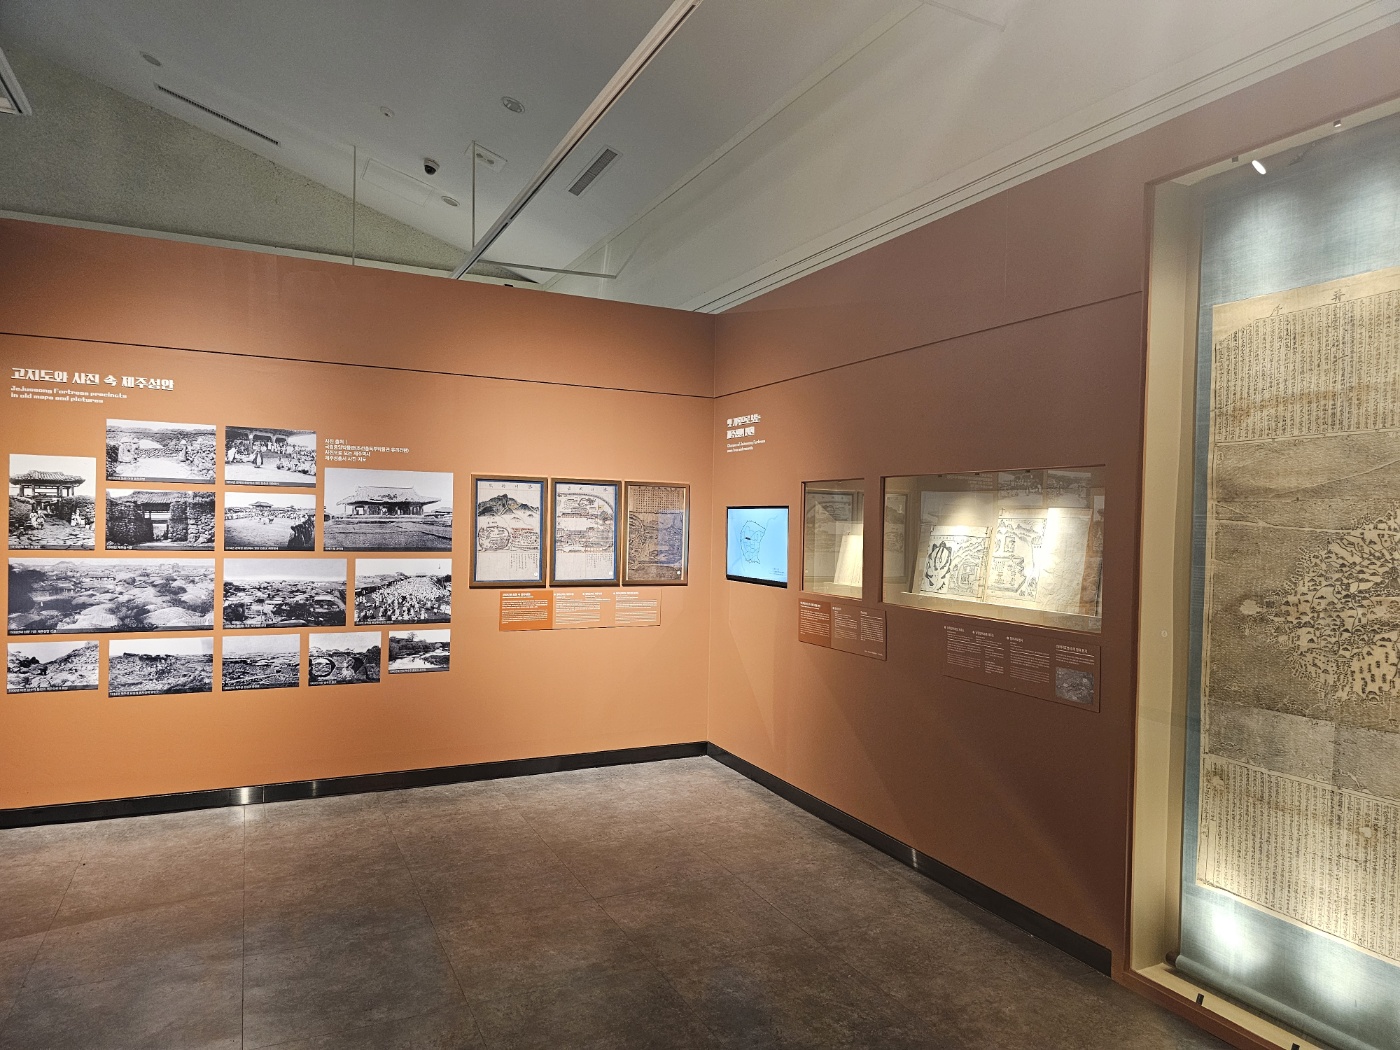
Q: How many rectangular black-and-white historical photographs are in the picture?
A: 14